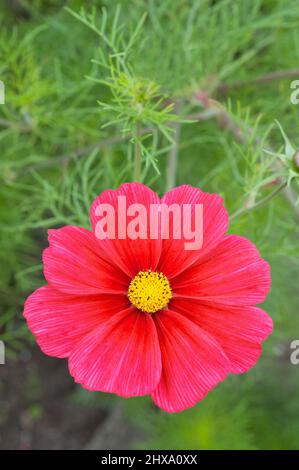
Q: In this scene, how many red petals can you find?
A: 8